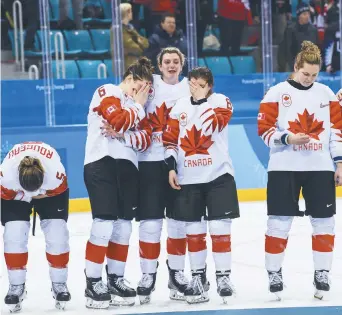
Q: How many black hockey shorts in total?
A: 5